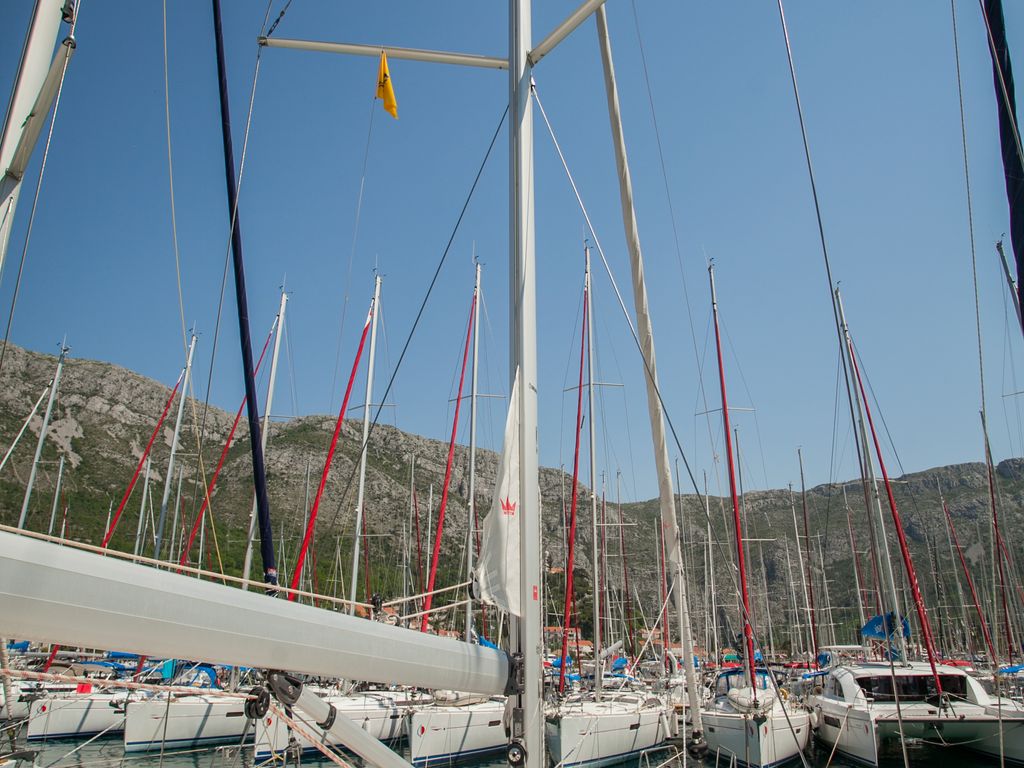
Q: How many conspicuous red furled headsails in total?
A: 7